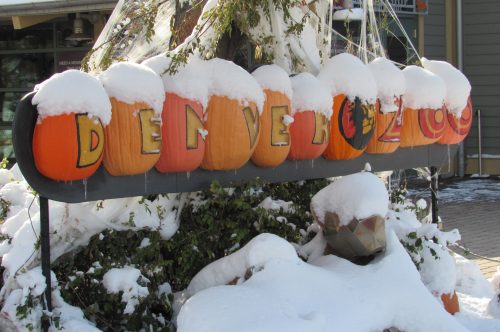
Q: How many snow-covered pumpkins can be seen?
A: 10